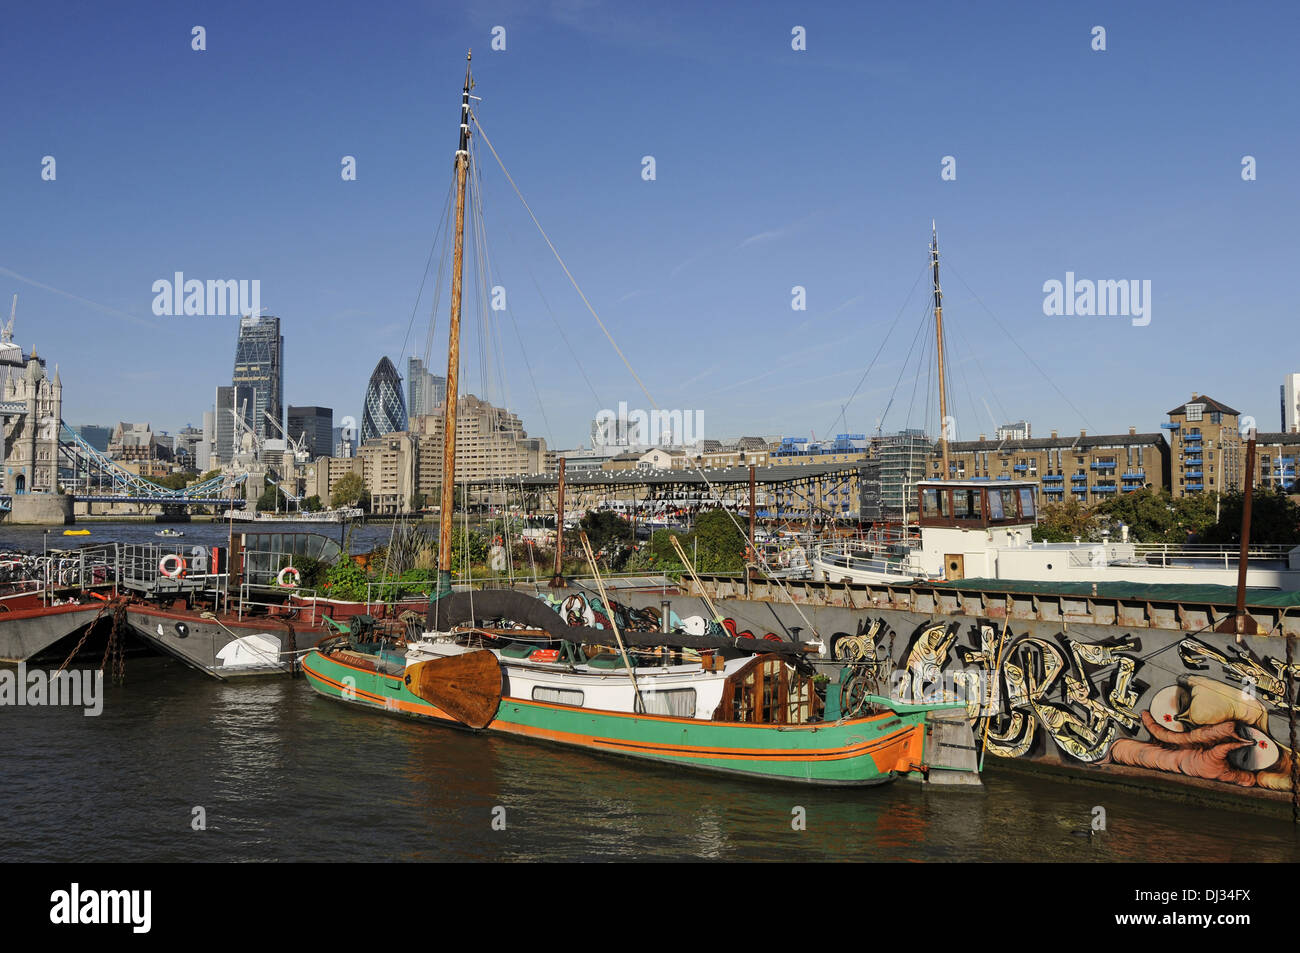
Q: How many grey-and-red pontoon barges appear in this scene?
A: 2